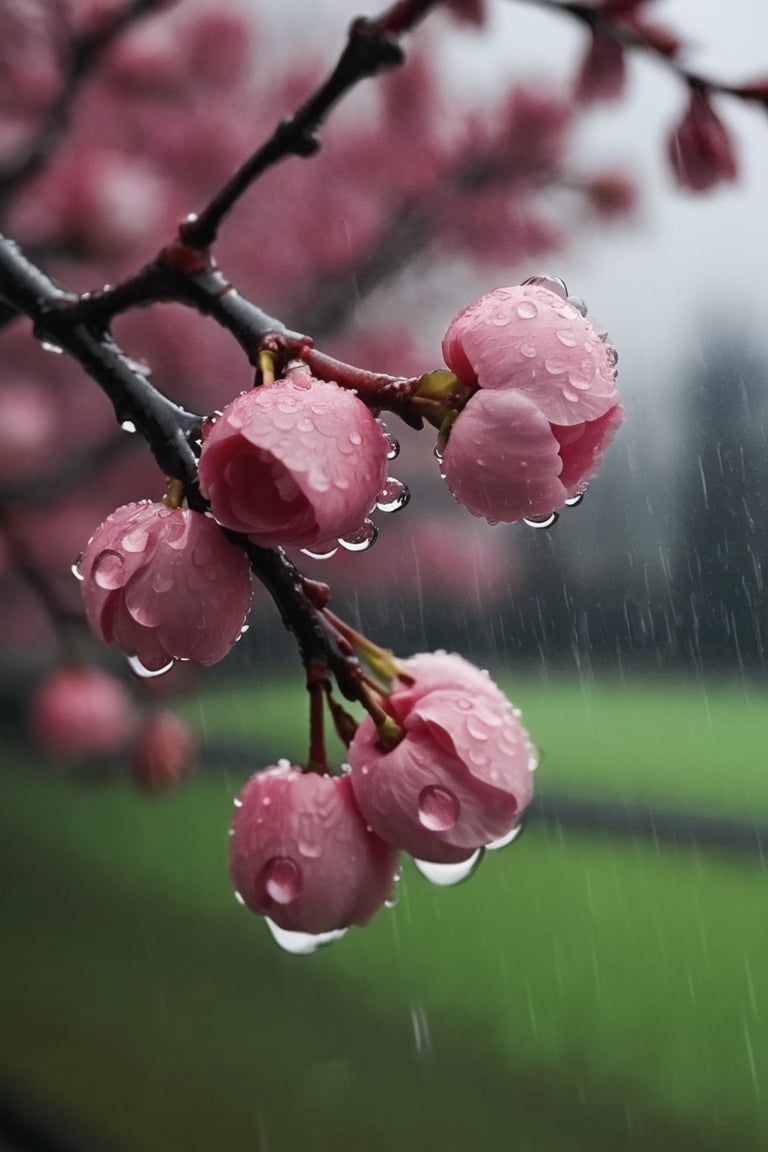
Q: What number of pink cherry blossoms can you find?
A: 5